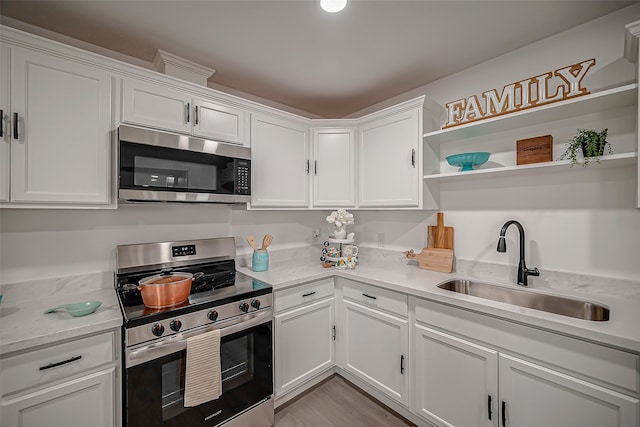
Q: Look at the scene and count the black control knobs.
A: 5